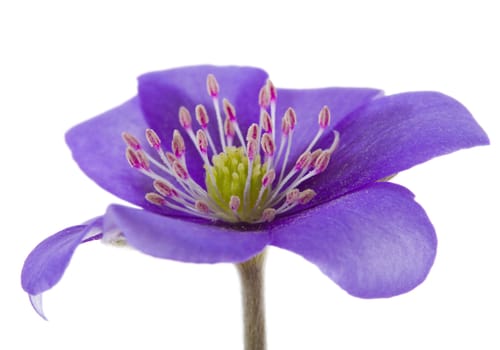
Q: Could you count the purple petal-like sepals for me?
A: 7